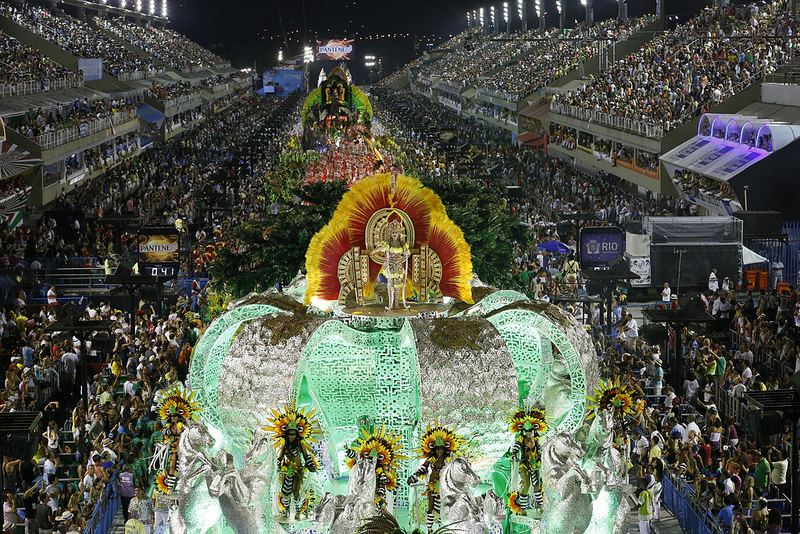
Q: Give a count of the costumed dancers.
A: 7